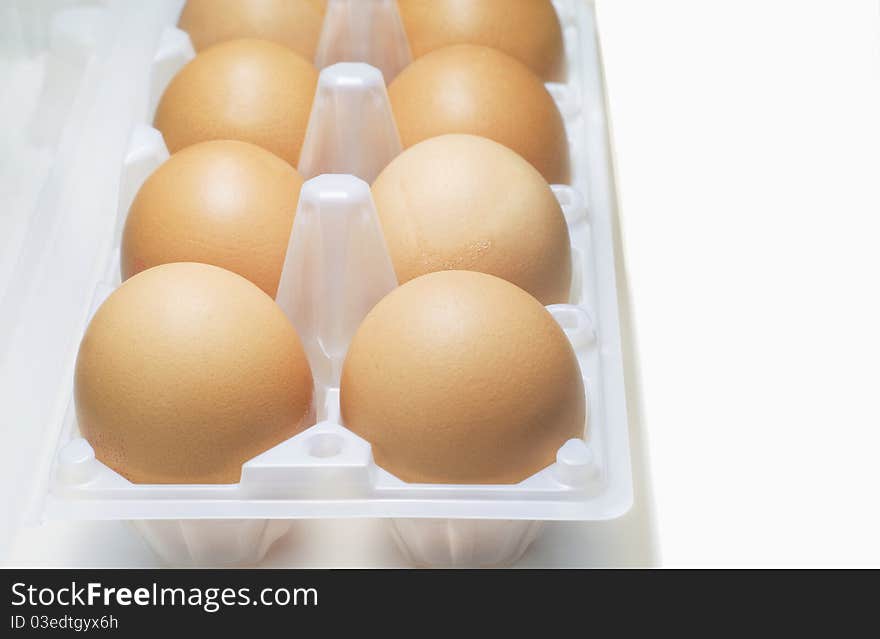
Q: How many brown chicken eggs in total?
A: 8